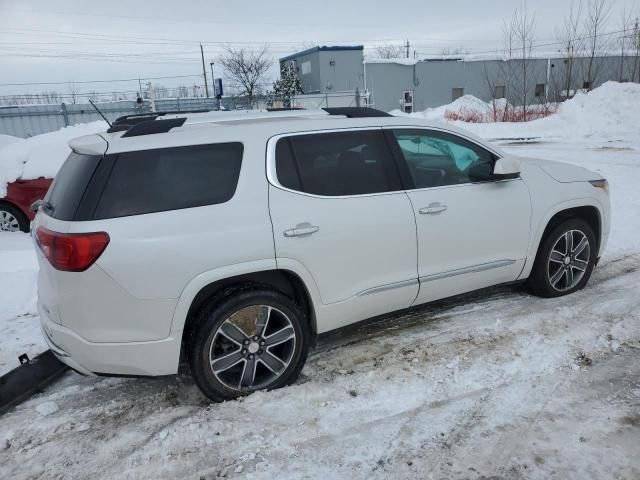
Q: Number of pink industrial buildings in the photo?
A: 0